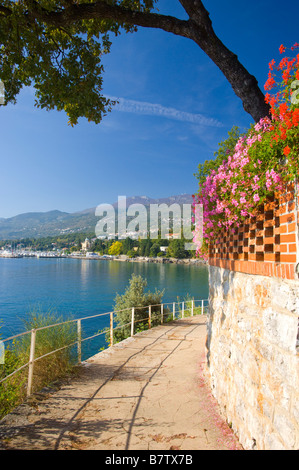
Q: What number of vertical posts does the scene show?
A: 10